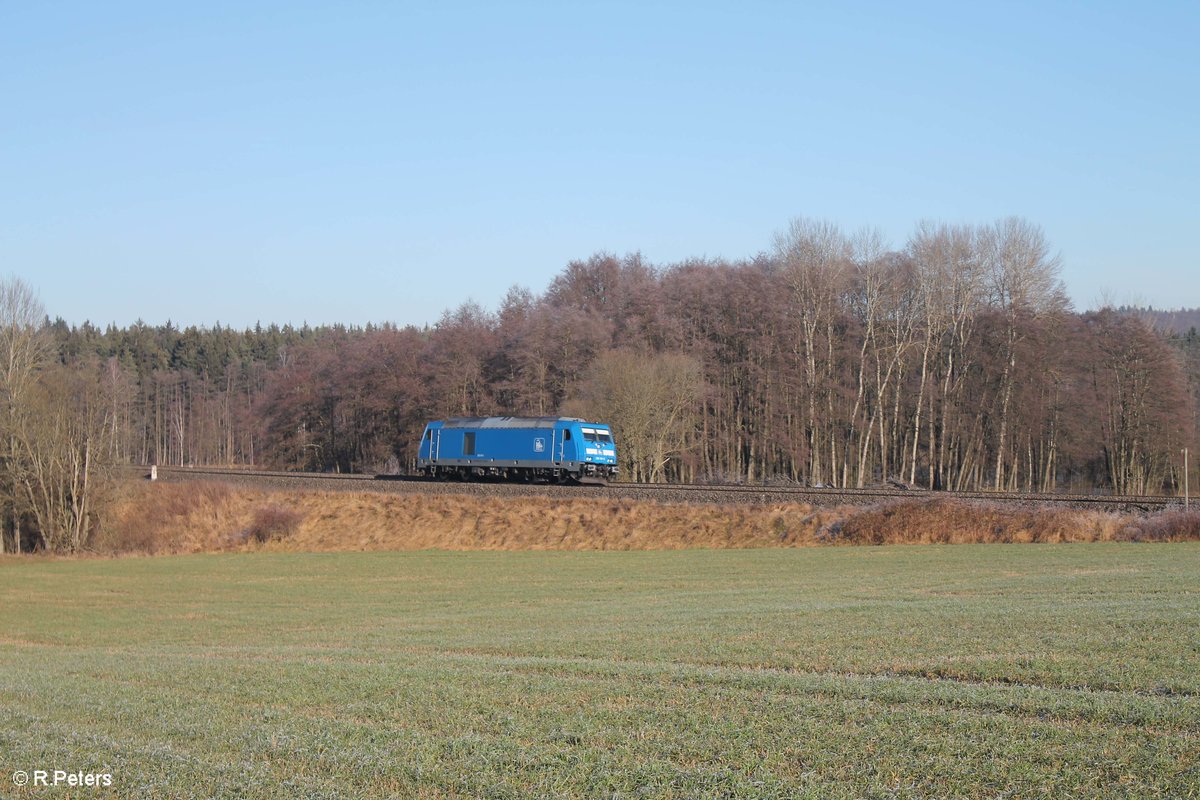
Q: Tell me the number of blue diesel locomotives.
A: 1